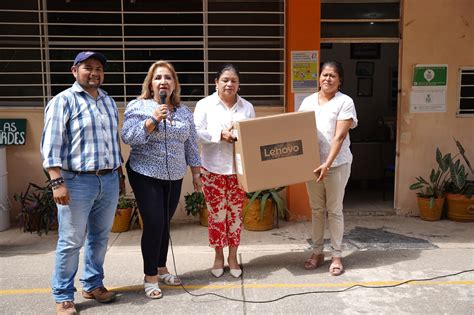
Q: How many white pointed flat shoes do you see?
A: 2